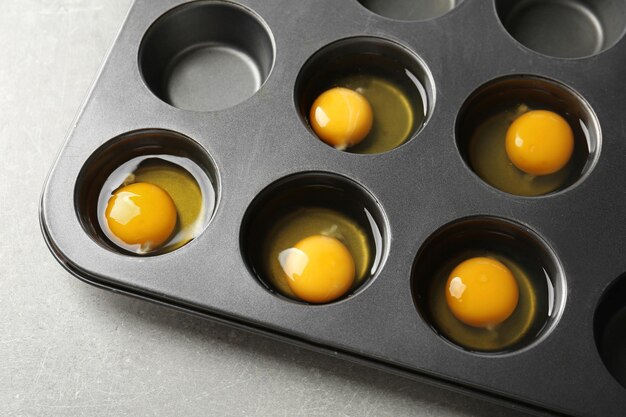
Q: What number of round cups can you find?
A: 9